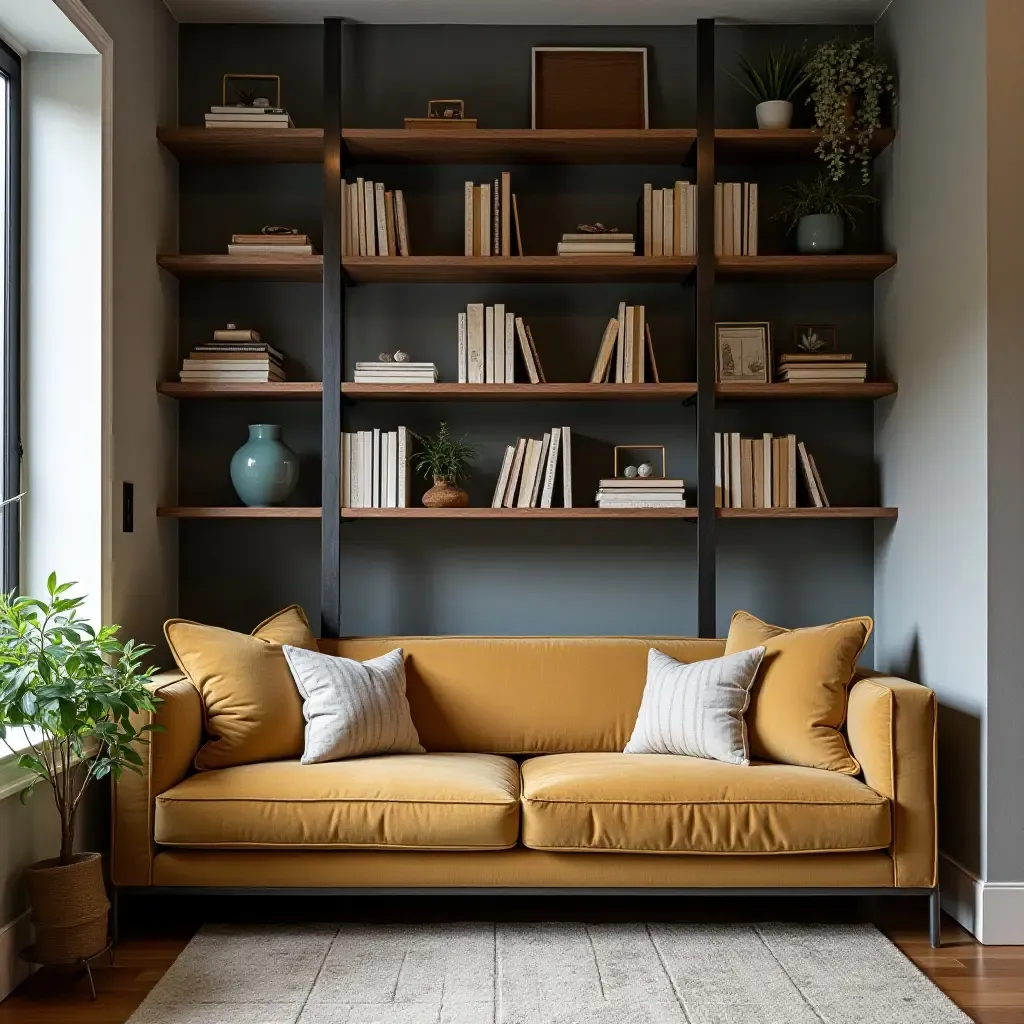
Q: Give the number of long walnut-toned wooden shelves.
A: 4